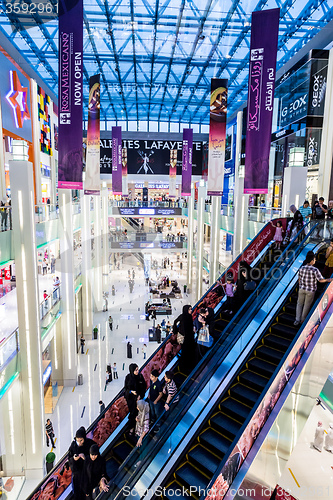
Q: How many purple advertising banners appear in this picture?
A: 4